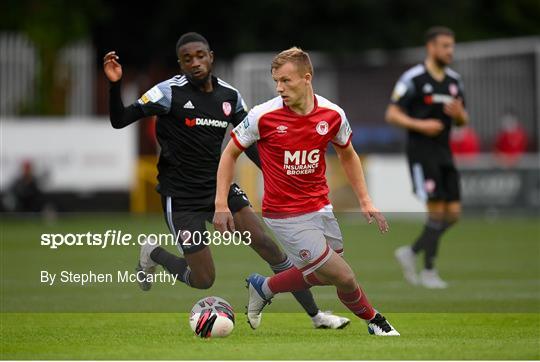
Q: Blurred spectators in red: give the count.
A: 2